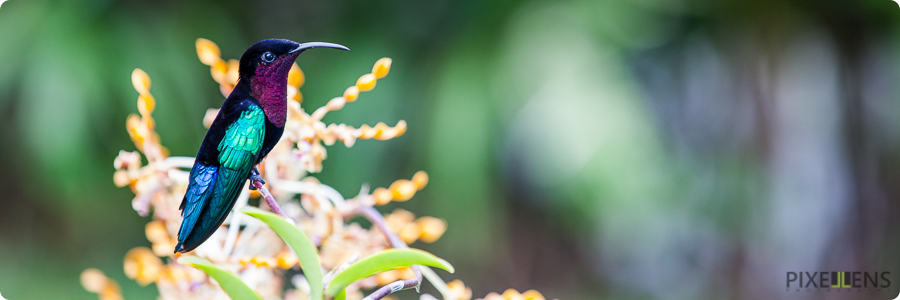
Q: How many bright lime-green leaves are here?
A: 3